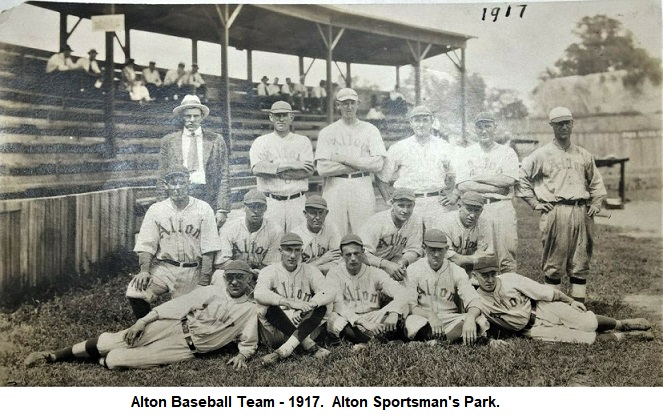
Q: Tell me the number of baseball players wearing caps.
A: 15